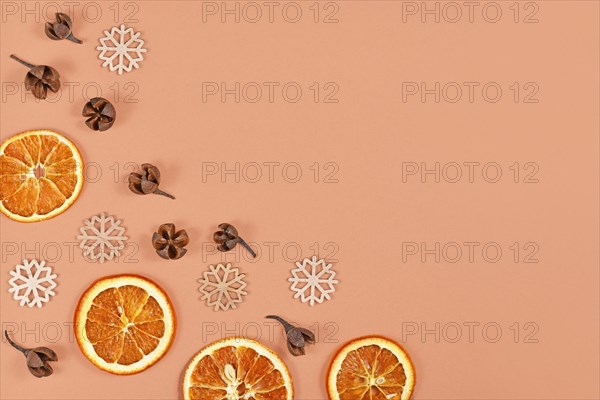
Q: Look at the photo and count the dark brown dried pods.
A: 8